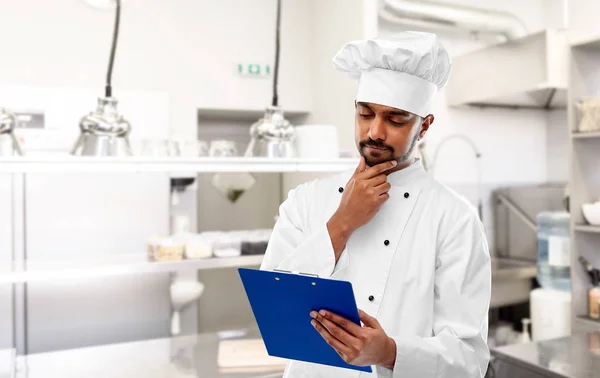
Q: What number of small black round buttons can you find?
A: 4